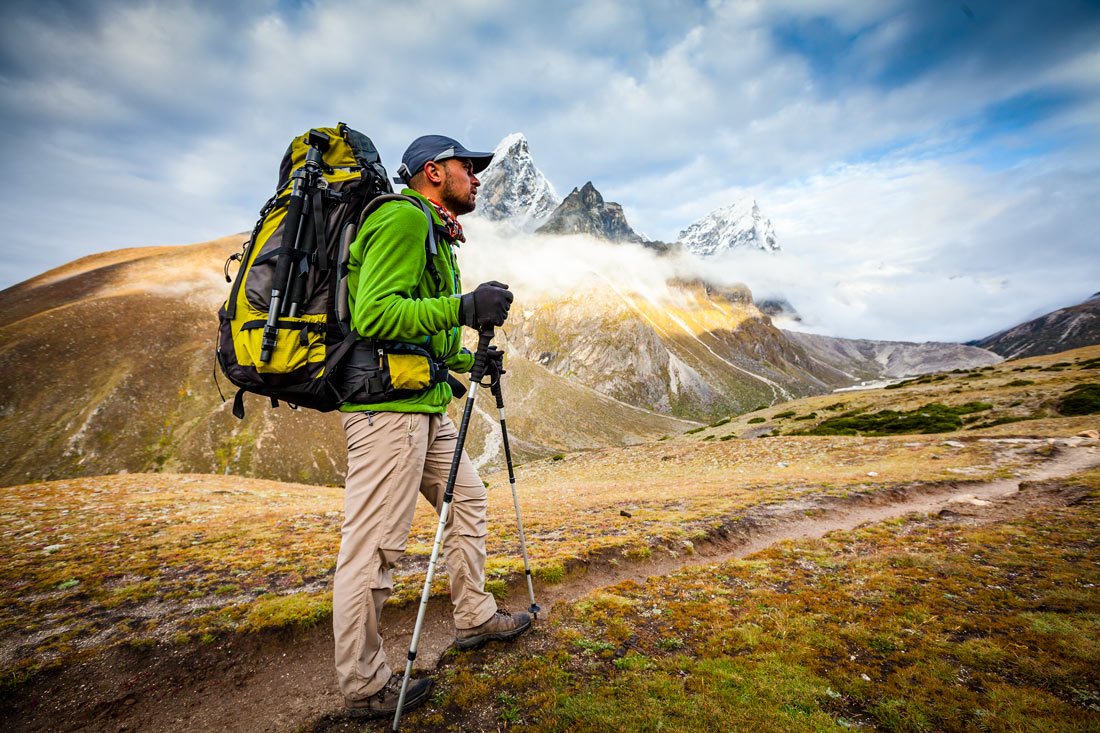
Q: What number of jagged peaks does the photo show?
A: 3